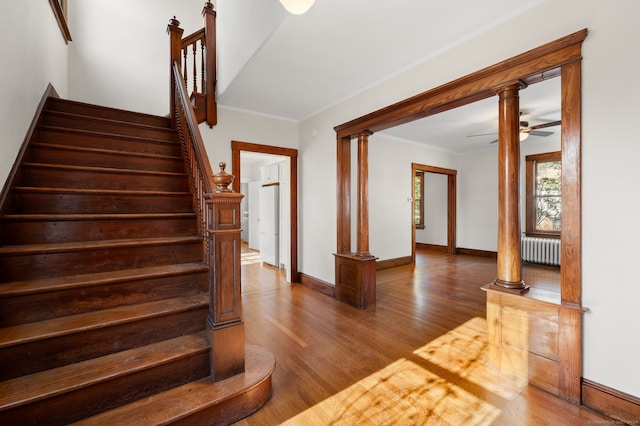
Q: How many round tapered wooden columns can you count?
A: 2